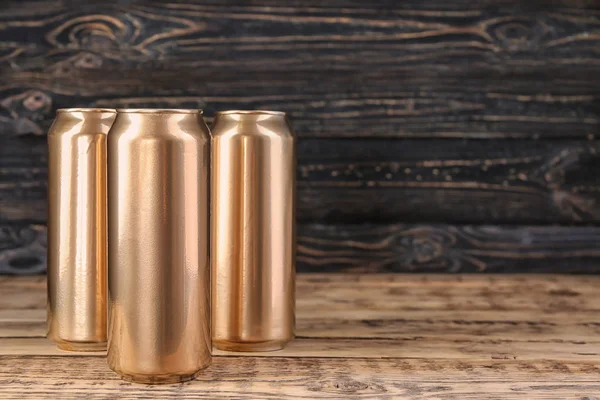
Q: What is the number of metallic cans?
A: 3